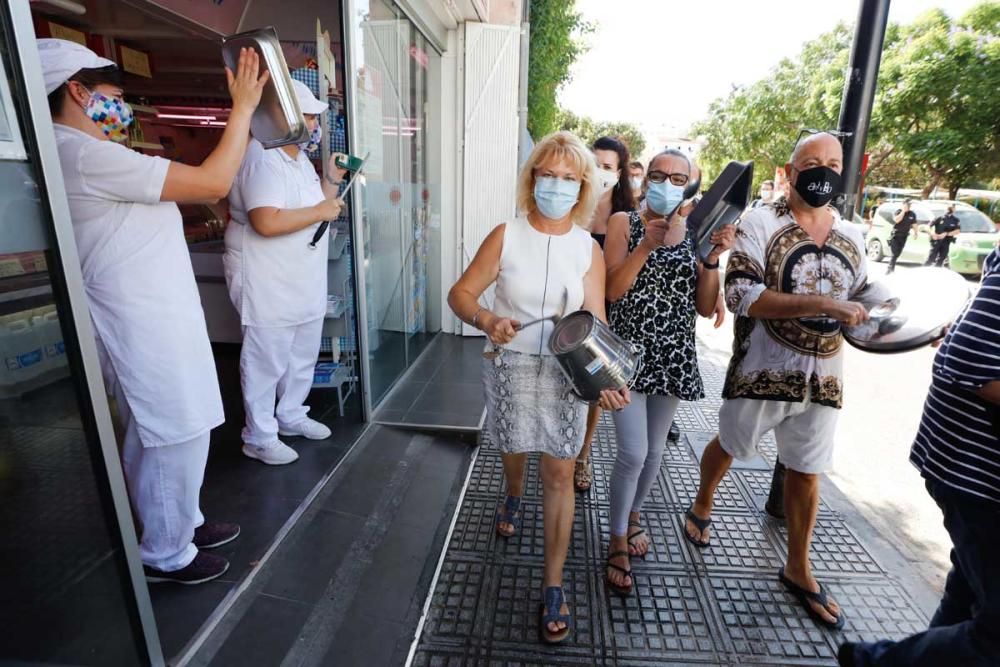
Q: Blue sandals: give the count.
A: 2